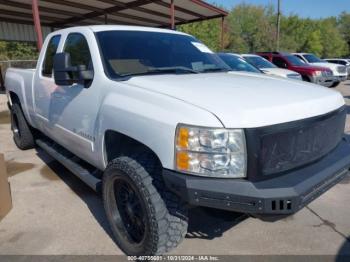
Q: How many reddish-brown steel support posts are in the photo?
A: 3